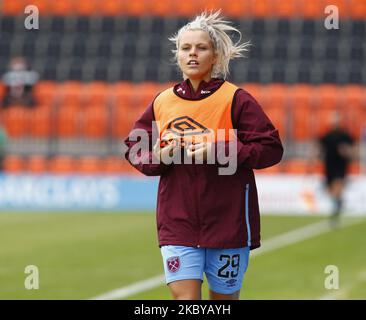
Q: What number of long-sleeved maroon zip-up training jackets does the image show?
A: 1